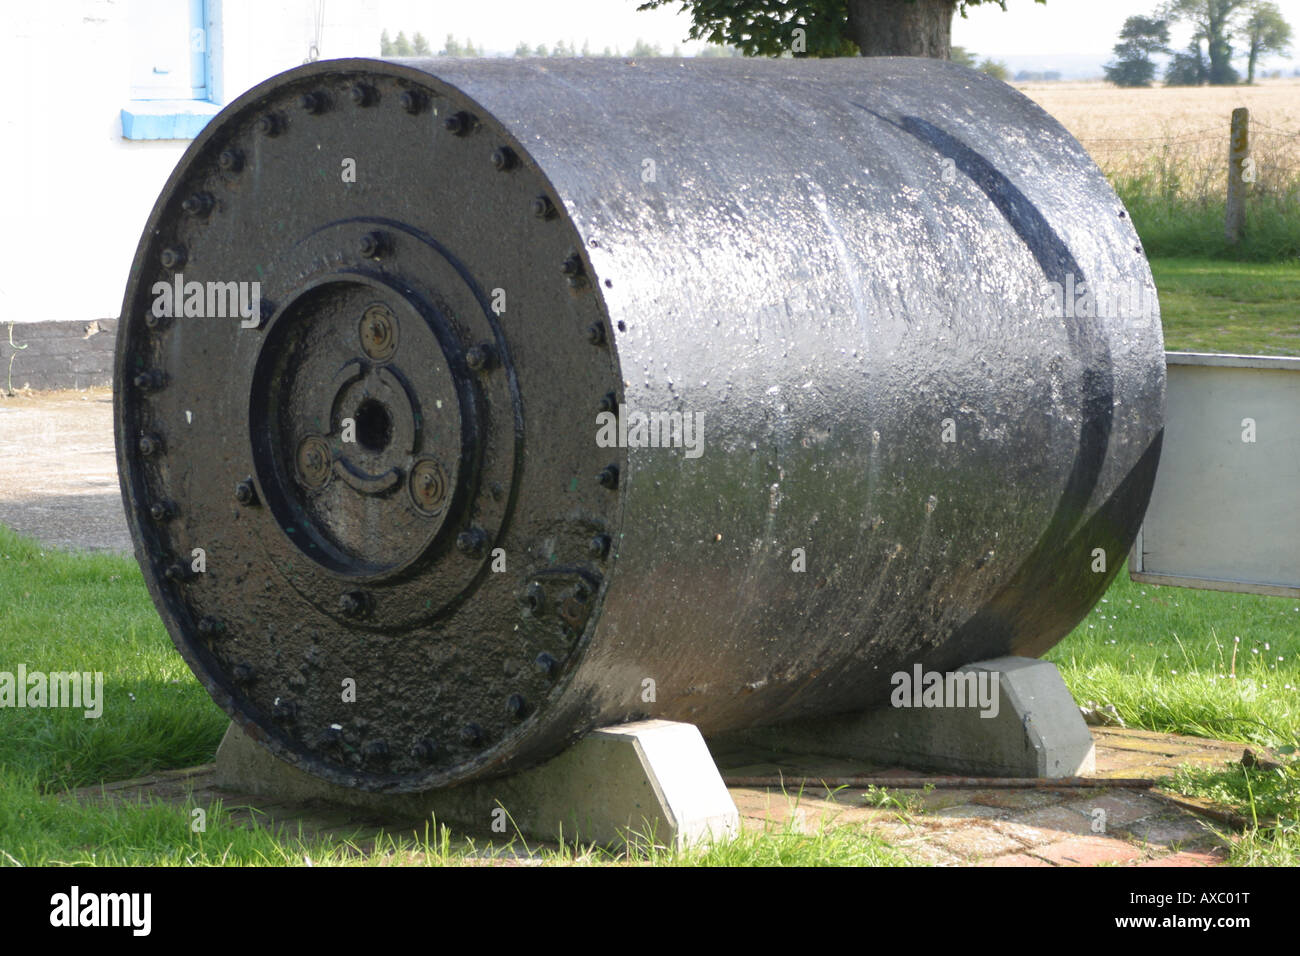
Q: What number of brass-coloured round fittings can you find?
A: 3